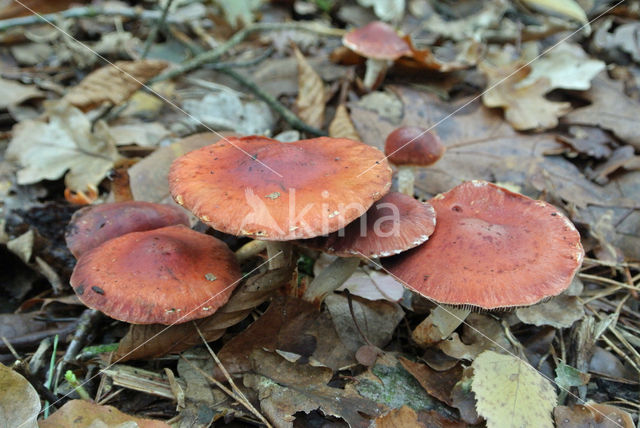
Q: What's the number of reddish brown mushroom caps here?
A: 7